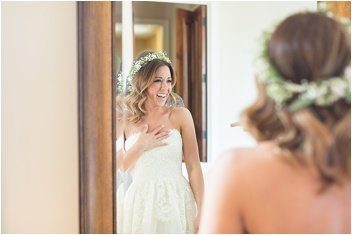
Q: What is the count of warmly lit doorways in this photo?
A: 1